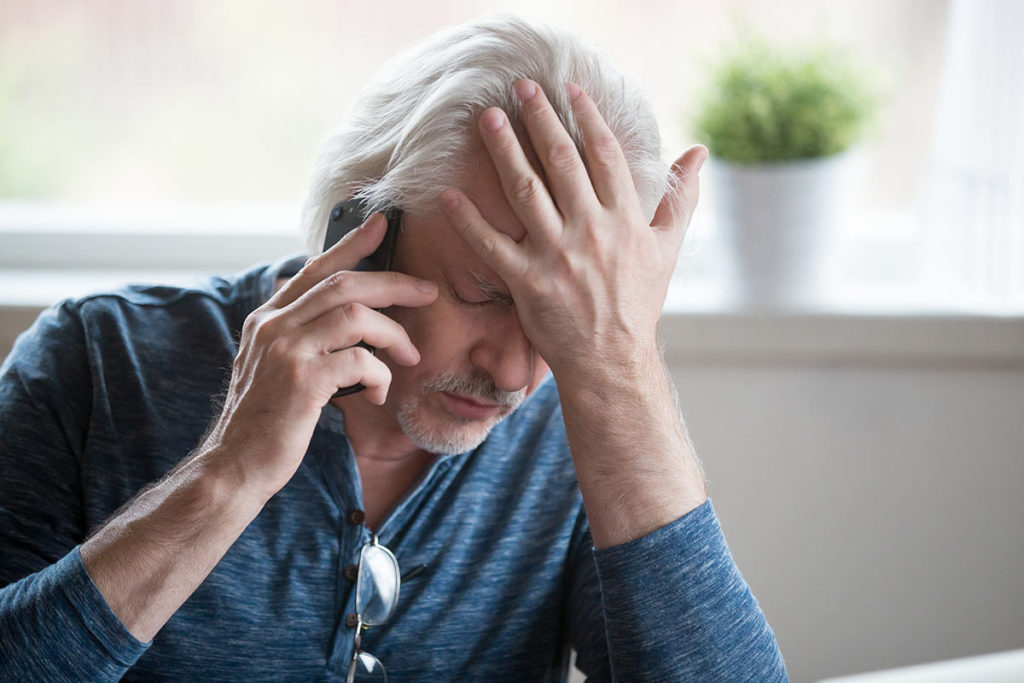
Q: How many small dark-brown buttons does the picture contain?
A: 3